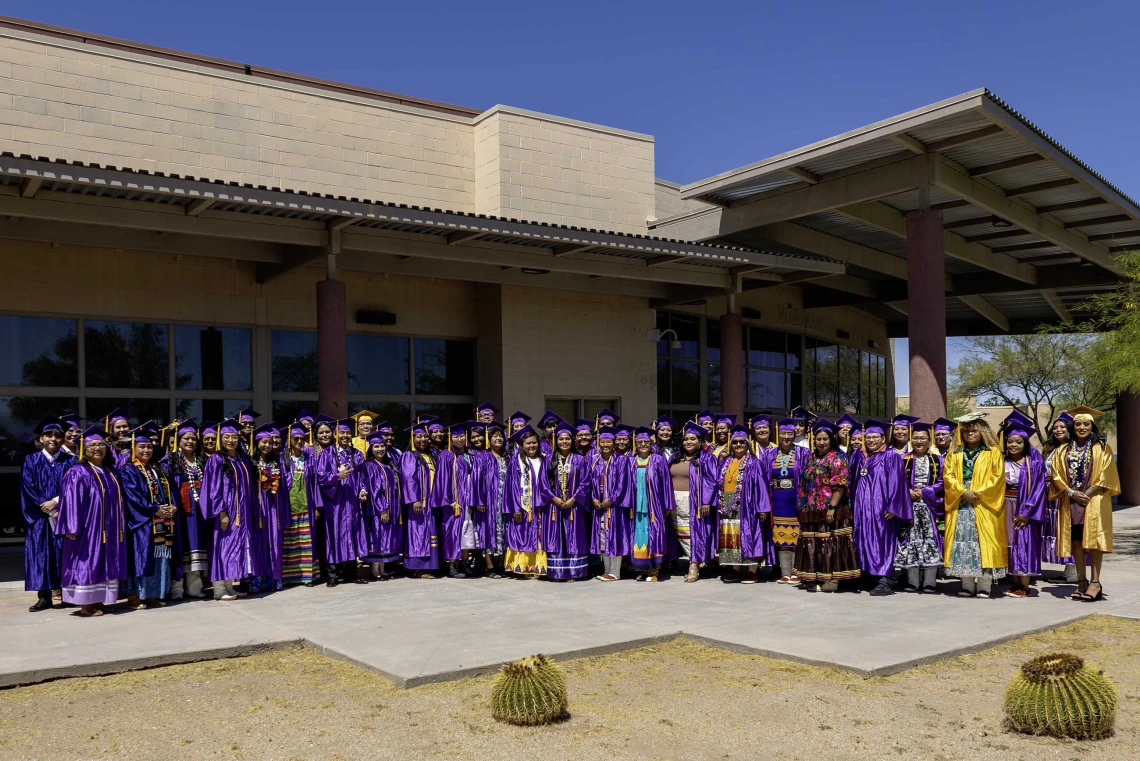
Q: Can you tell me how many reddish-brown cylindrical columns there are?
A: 4